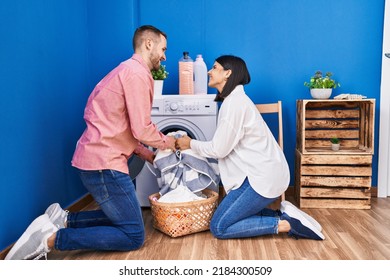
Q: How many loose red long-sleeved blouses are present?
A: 0